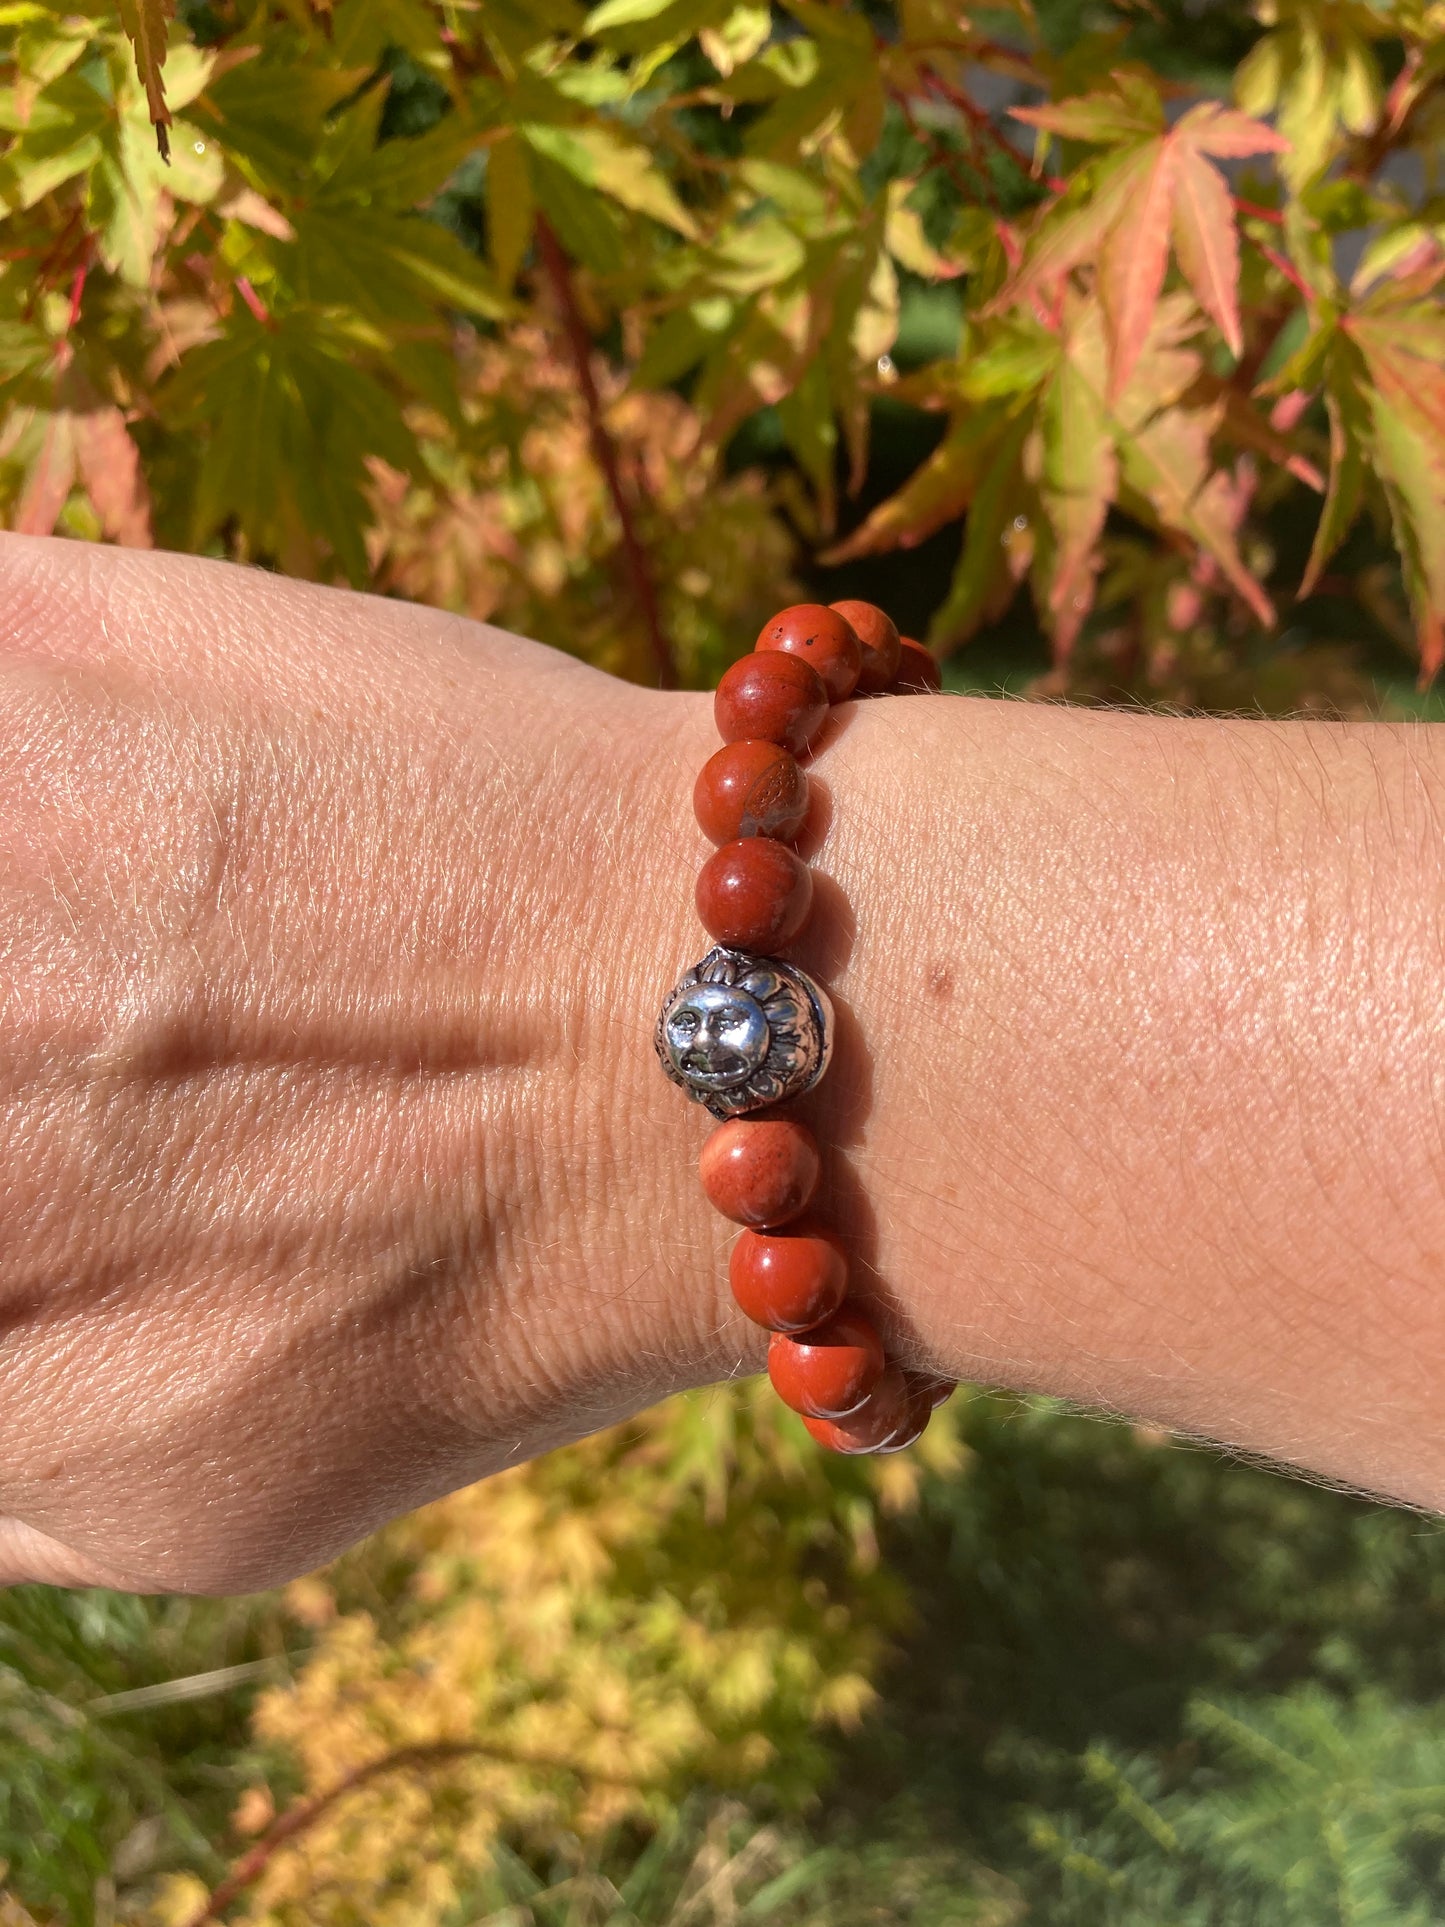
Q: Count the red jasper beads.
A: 12